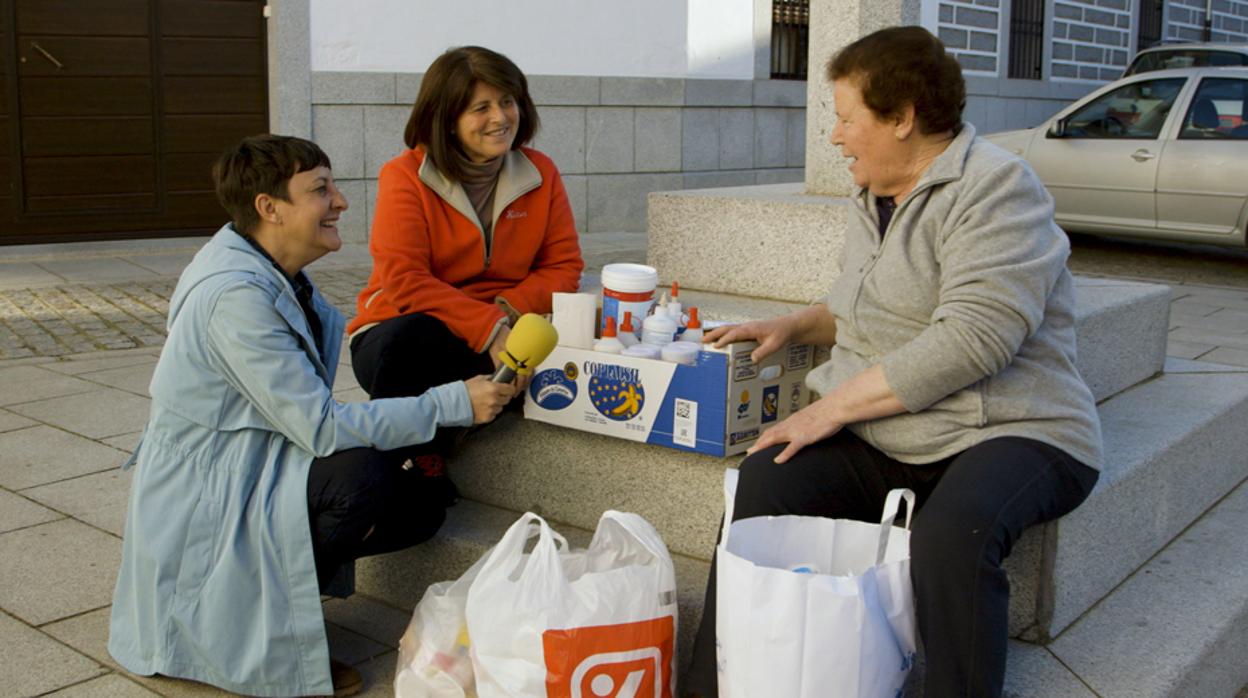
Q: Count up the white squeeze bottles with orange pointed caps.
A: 4